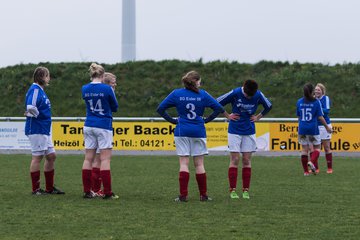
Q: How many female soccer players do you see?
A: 7